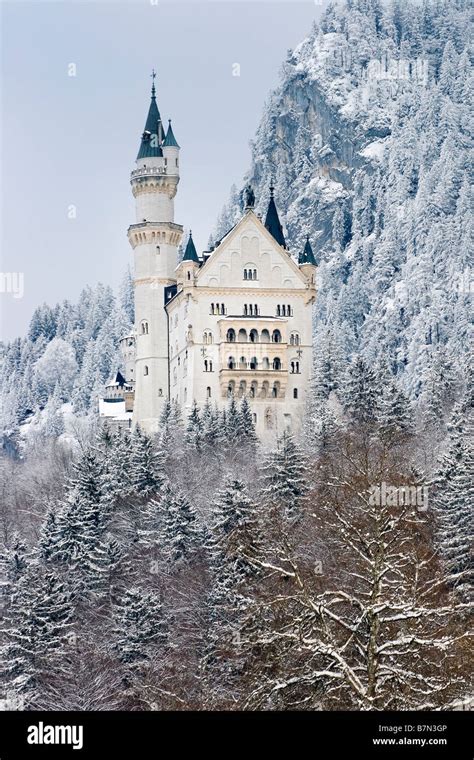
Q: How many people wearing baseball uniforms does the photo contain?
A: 0